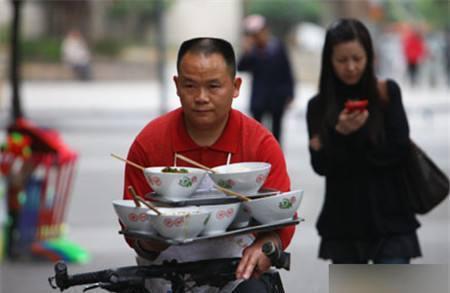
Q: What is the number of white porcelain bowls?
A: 6